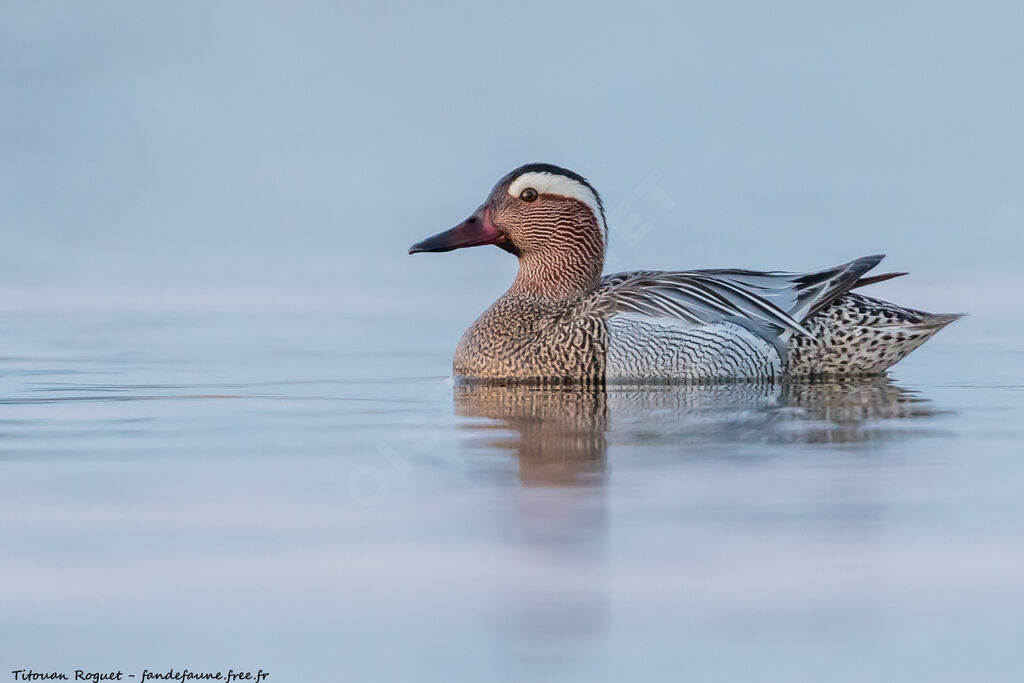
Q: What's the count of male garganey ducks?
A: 1